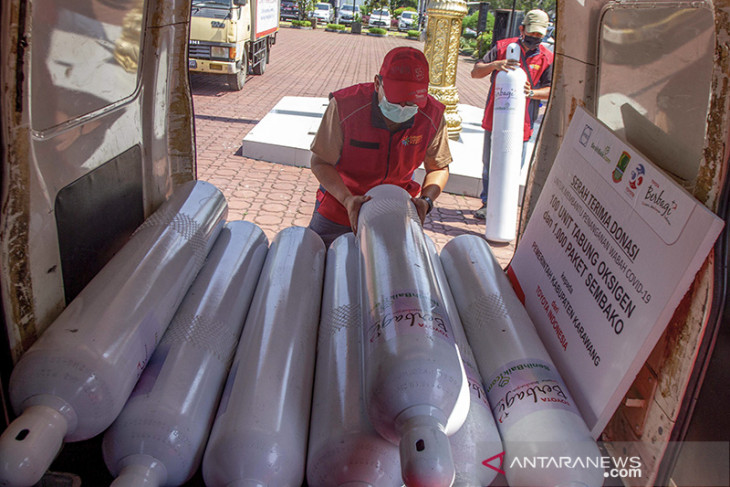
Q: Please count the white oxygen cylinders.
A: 8